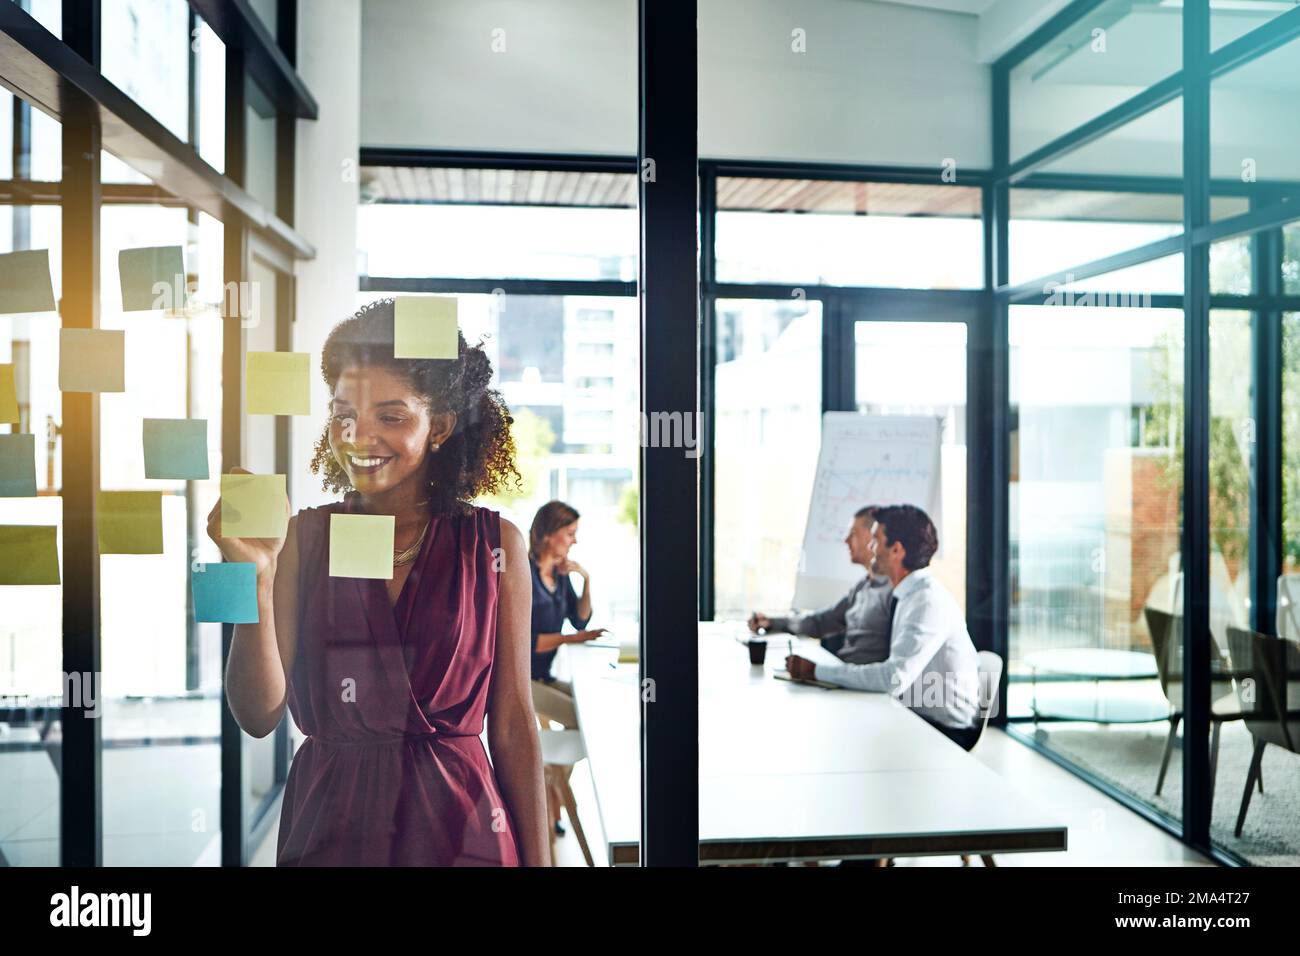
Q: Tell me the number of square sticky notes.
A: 13